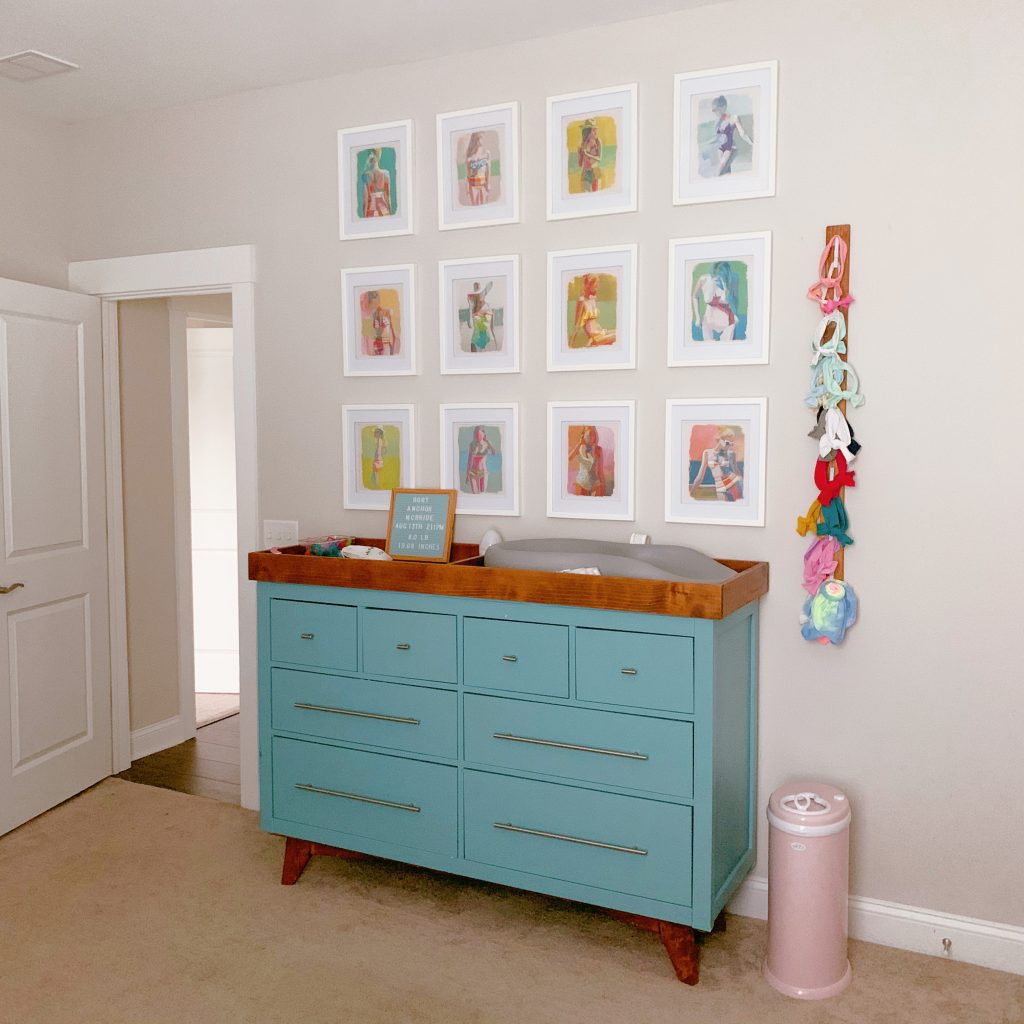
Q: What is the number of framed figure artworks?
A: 12